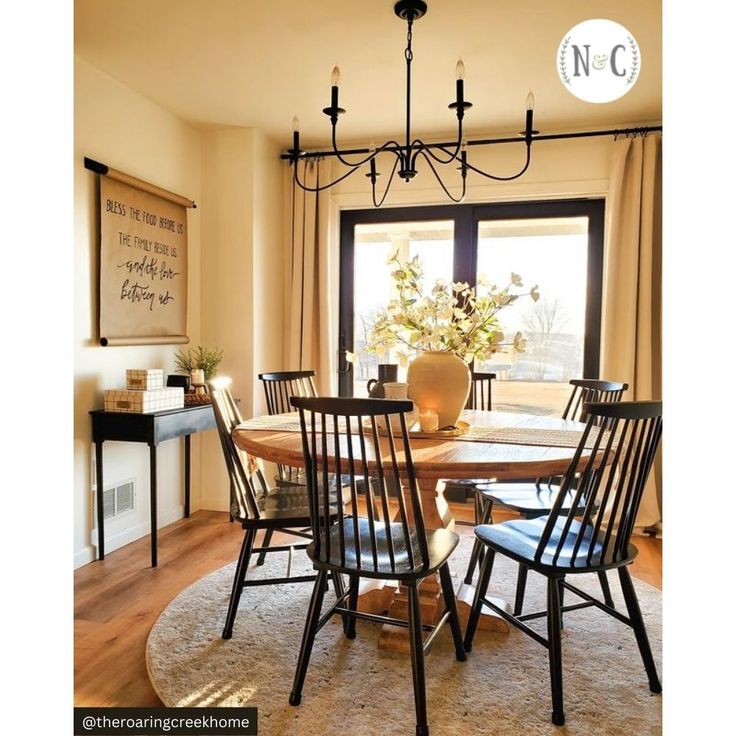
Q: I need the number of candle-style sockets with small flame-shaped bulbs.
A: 6